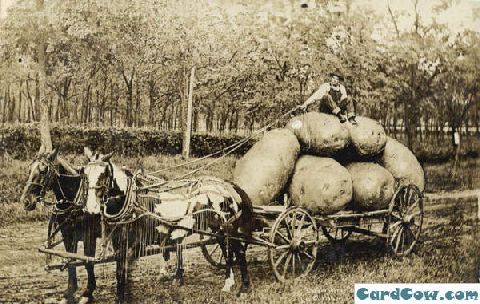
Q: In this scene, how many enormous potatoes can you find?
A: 6